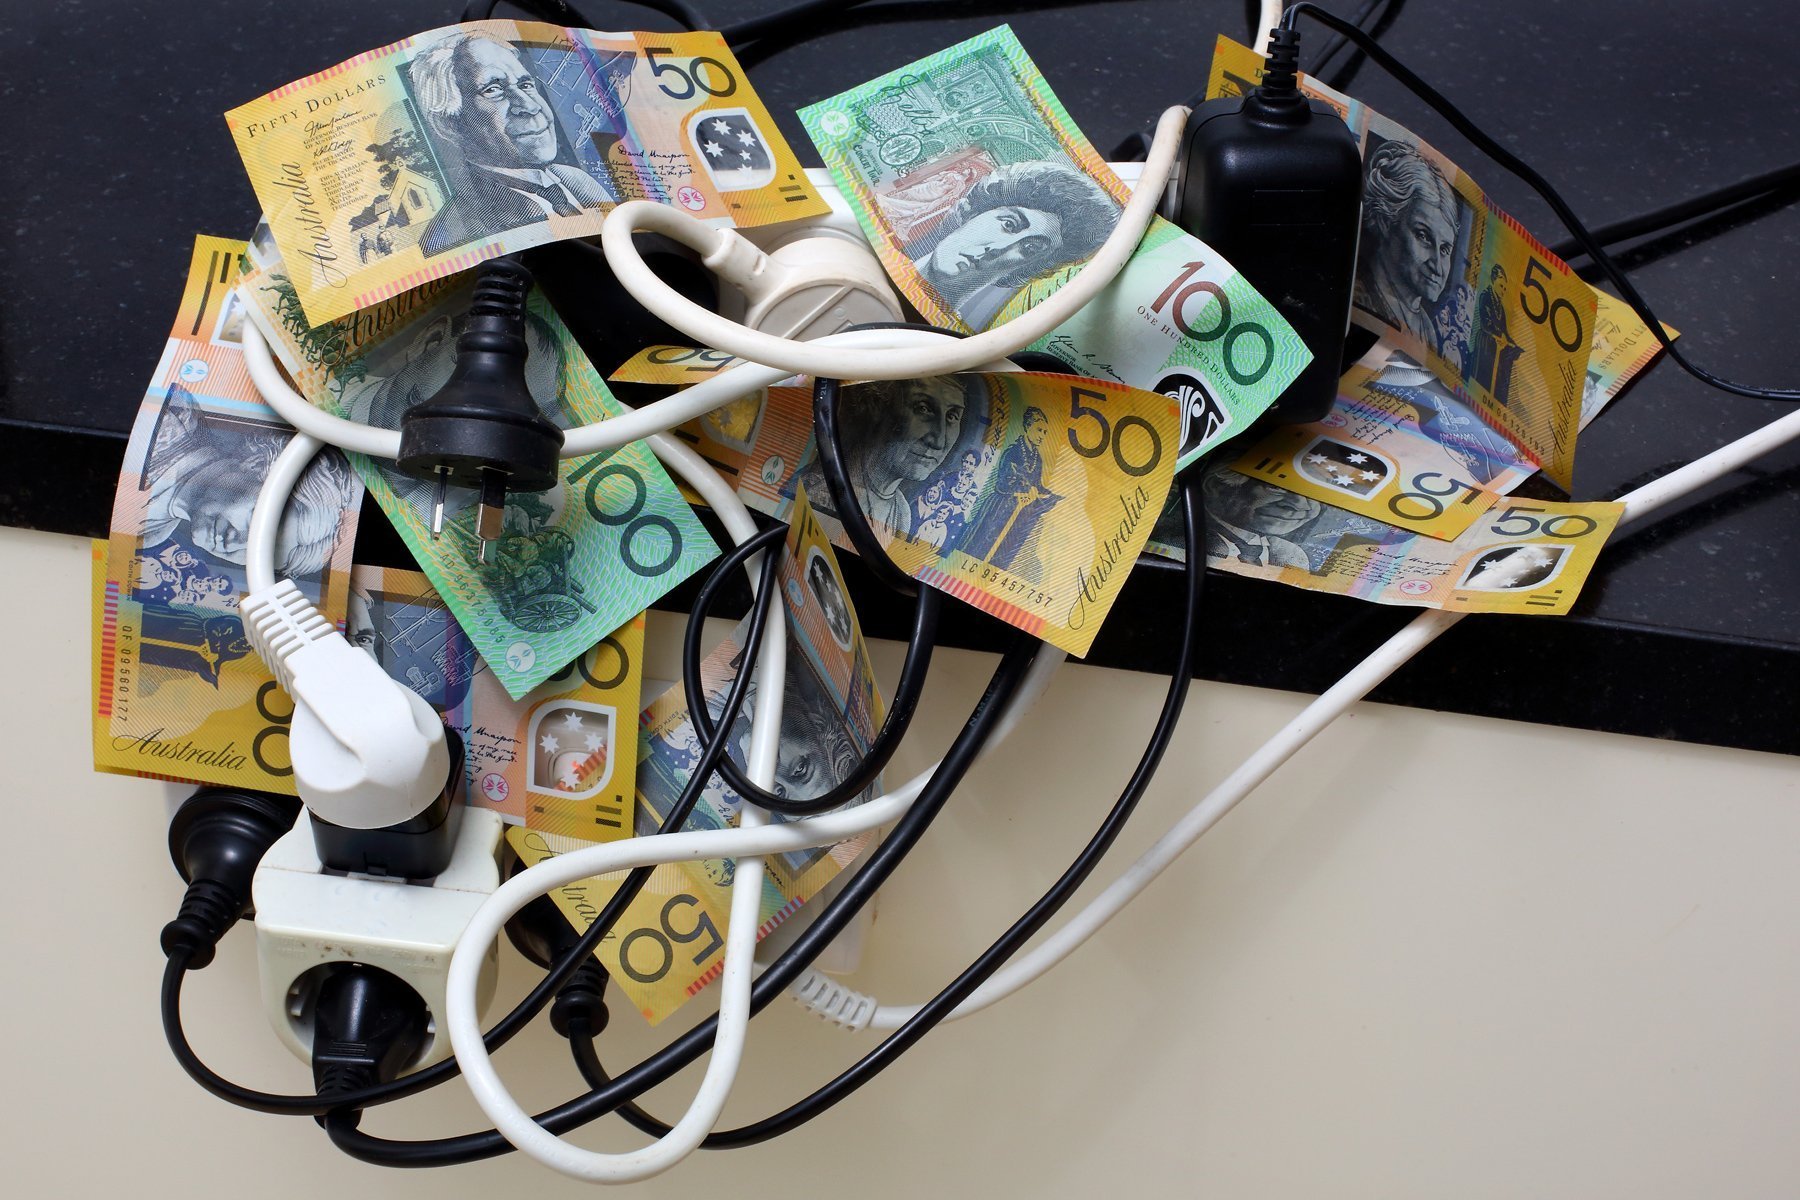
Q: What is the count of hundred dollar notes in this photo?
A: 2